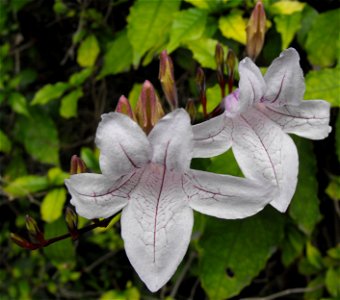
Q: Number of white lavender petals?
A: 10